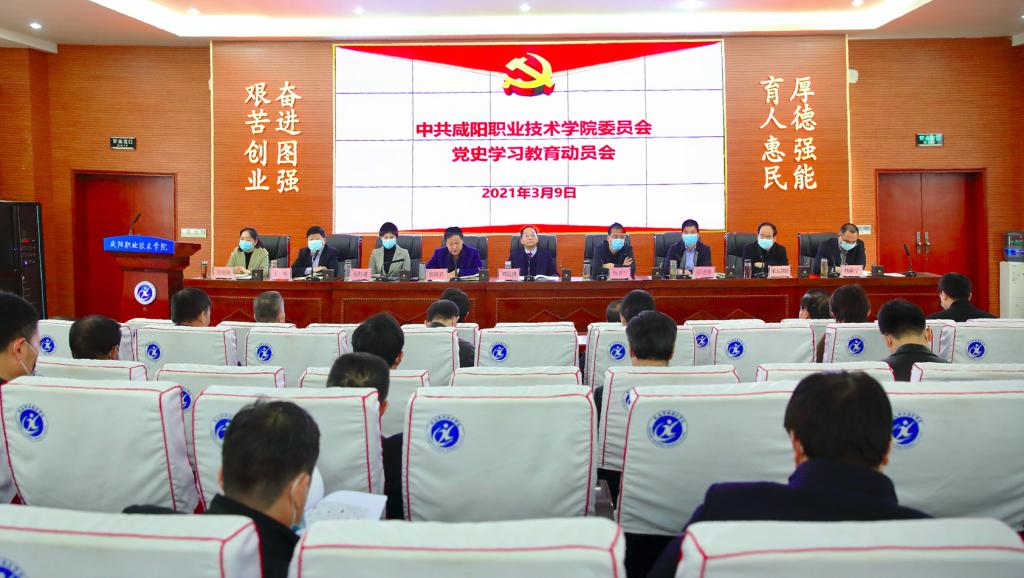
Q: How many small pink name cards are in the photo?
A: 9